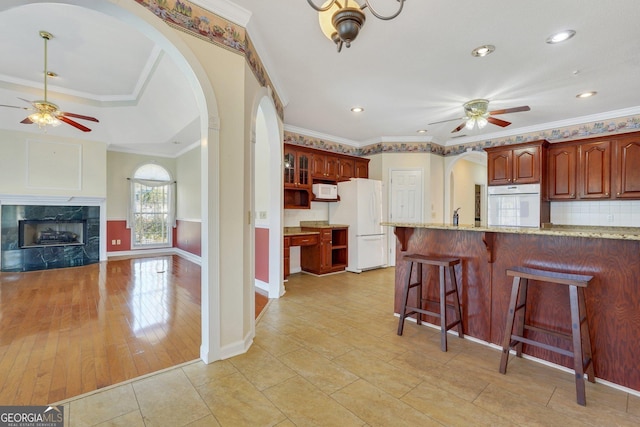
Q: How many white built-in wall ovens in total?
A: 1